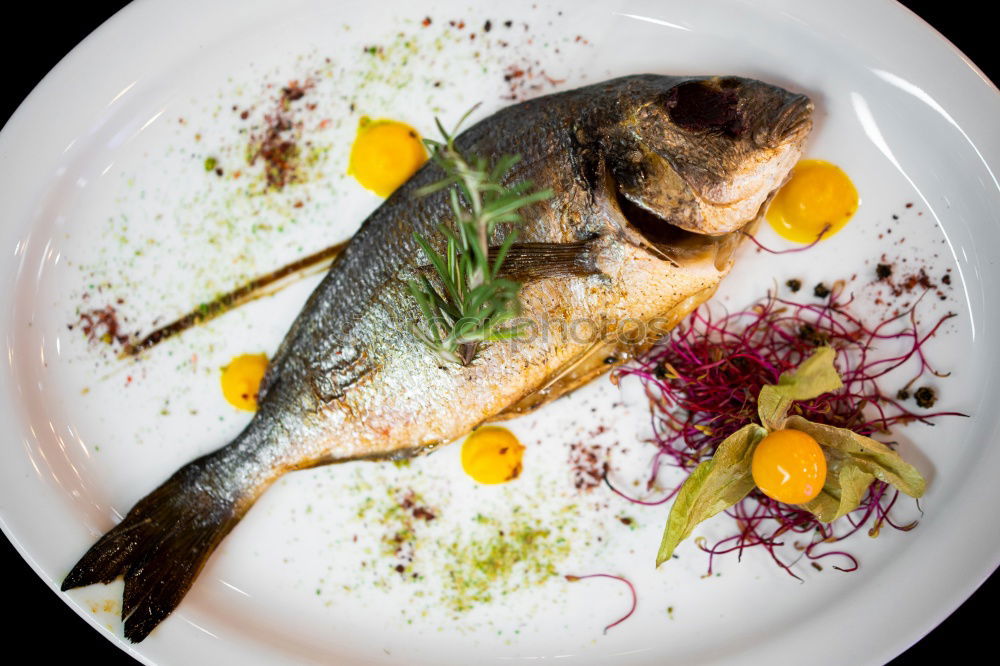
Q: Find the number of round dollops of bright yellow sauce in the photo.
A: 4